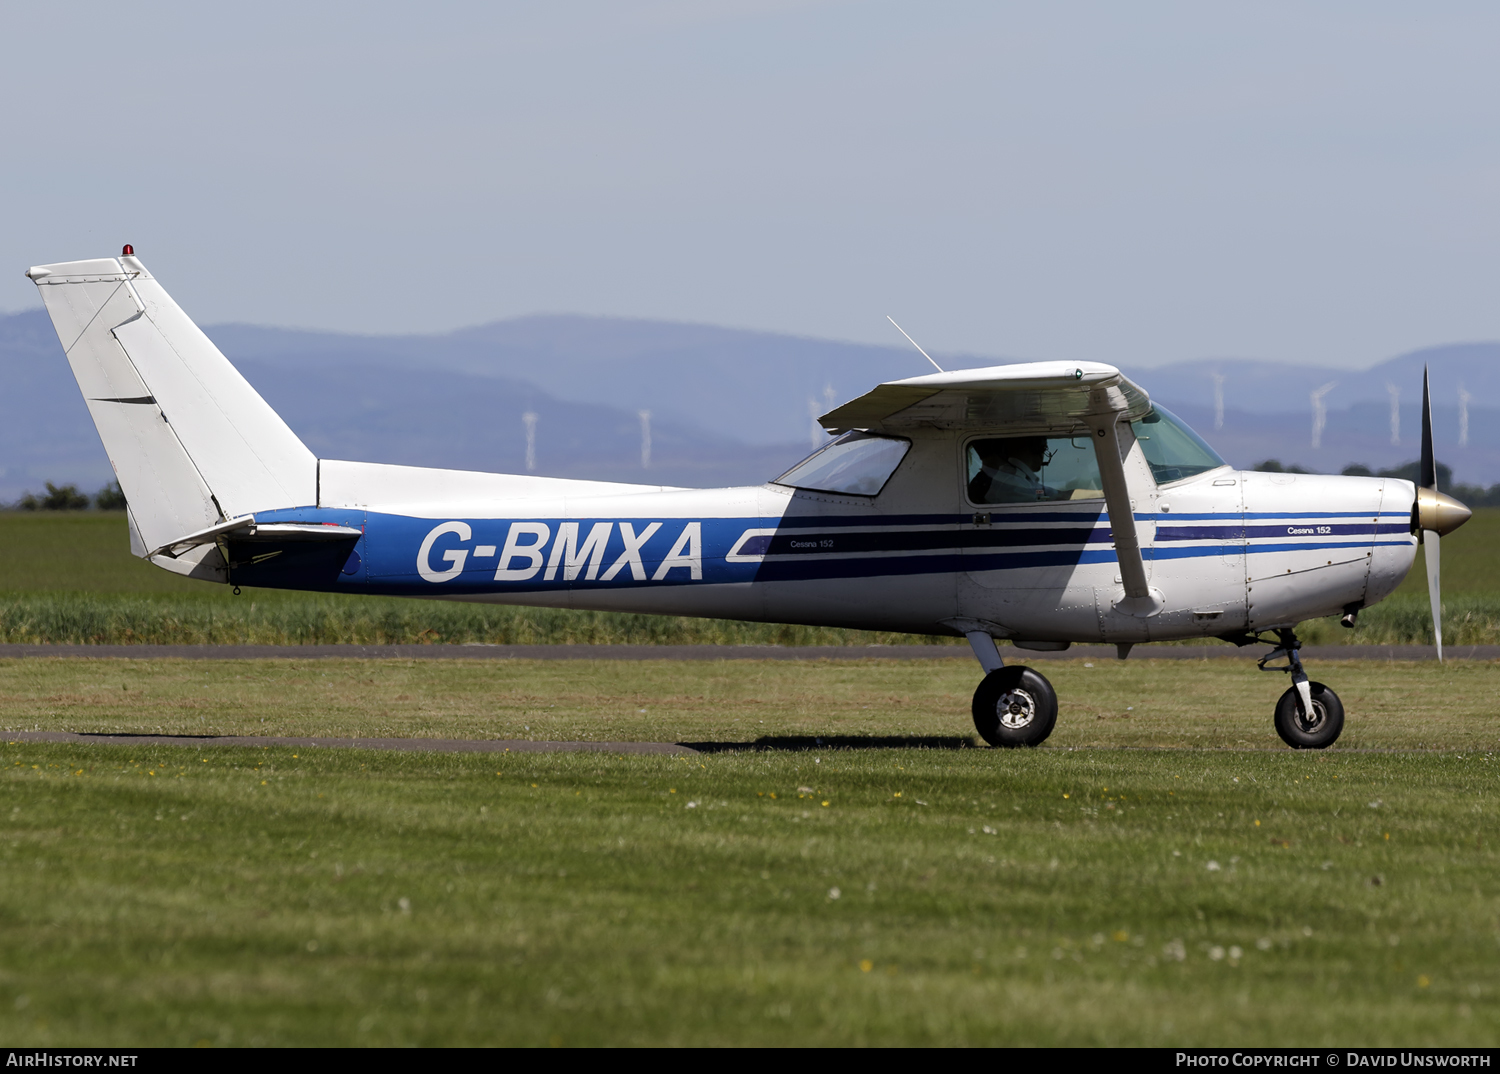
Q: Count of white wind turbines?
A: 8